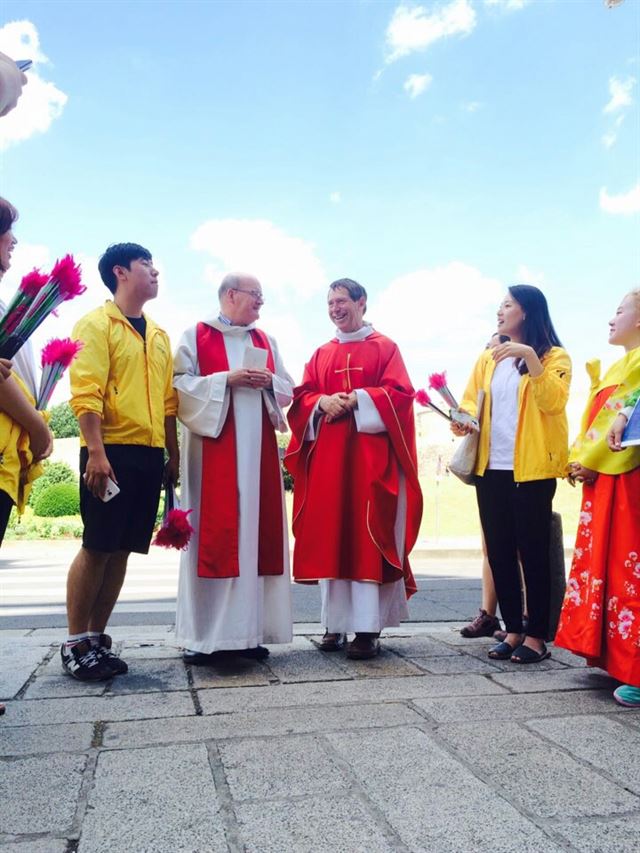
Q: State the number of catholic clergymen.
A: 2